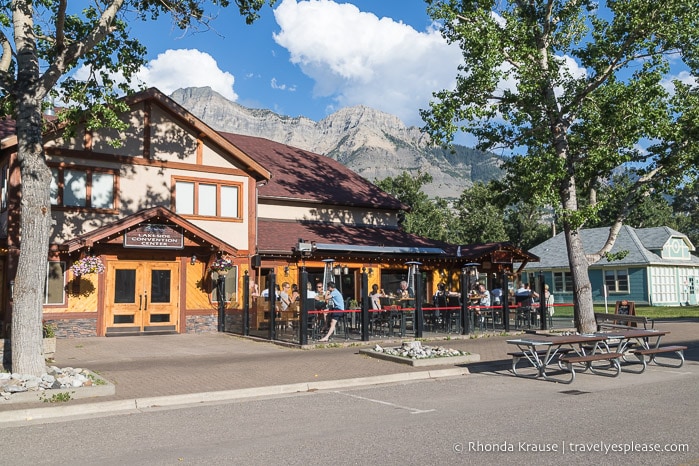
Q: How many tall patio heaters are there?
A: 3